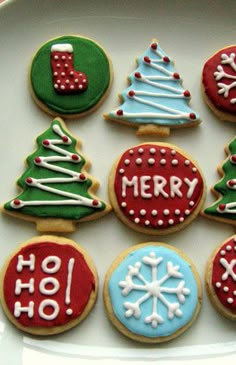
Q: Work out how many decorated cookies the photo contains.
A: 9